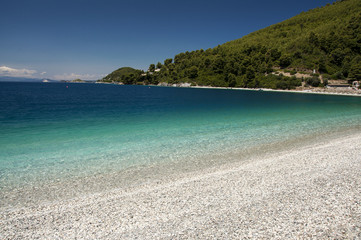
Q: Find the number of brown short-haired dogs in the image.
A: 0